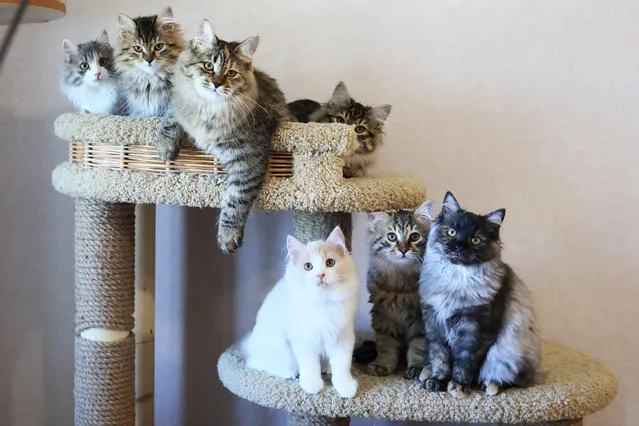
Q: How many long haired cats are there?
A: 7